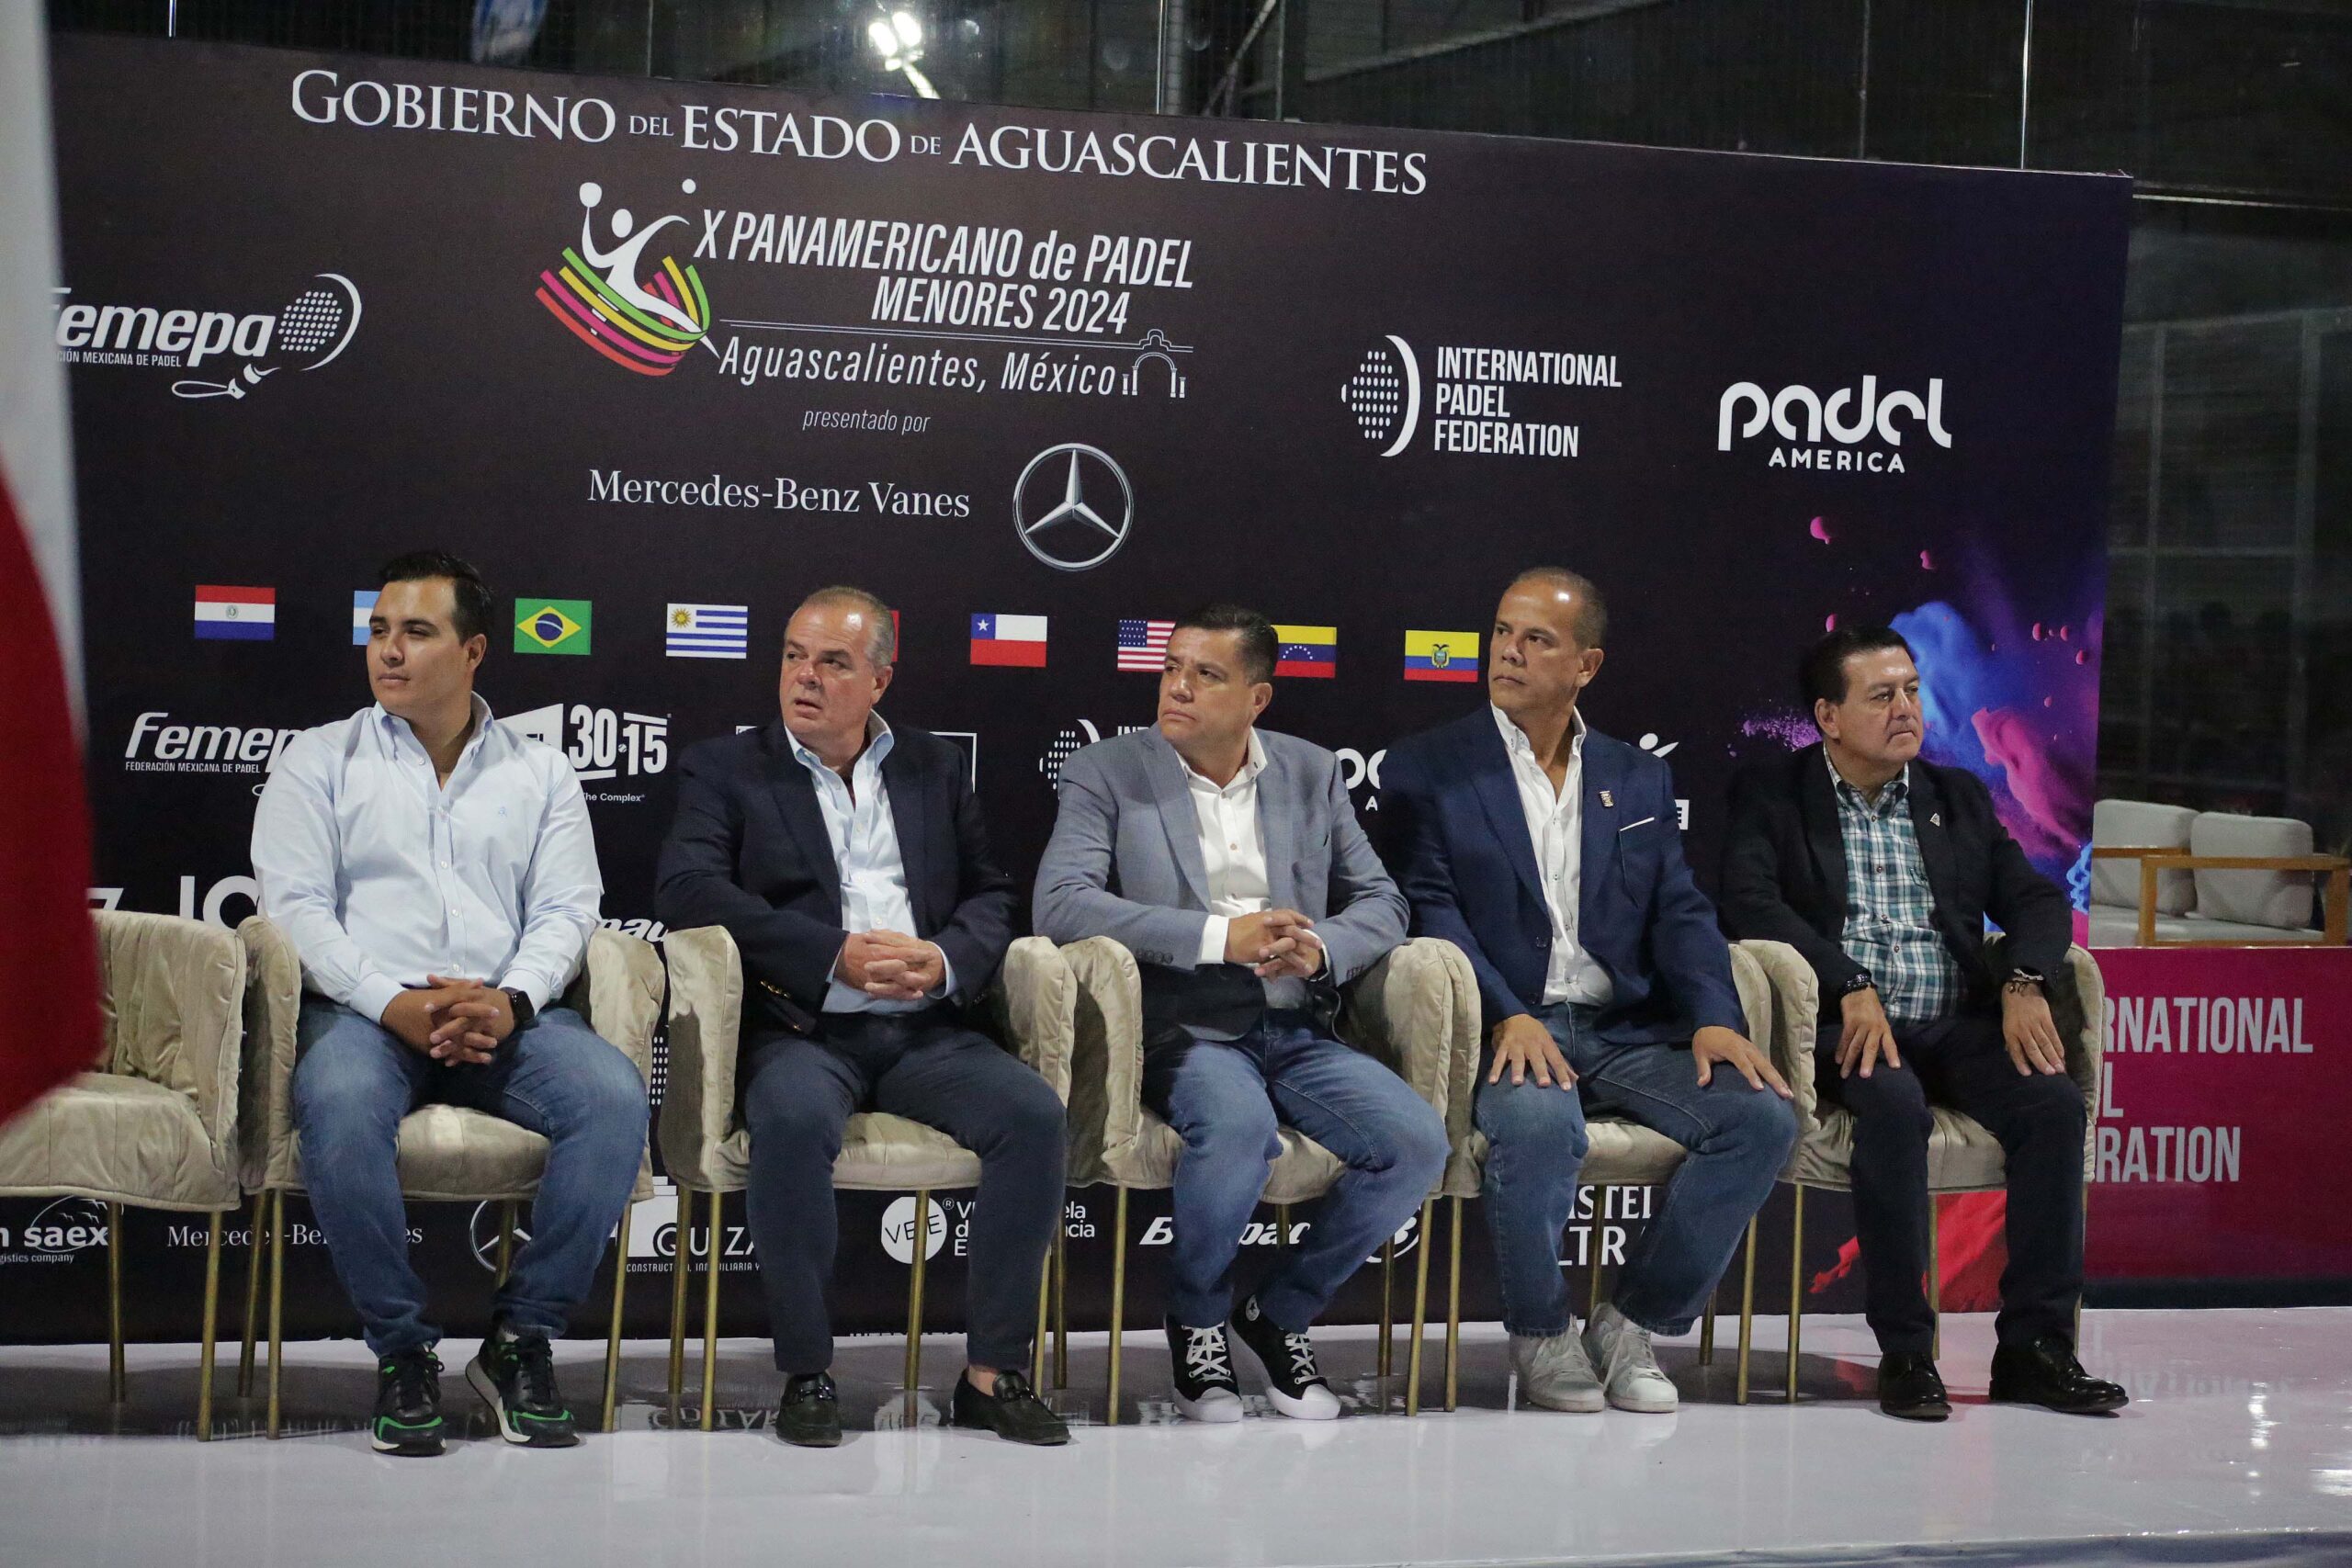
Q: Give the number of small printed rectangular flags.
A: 9